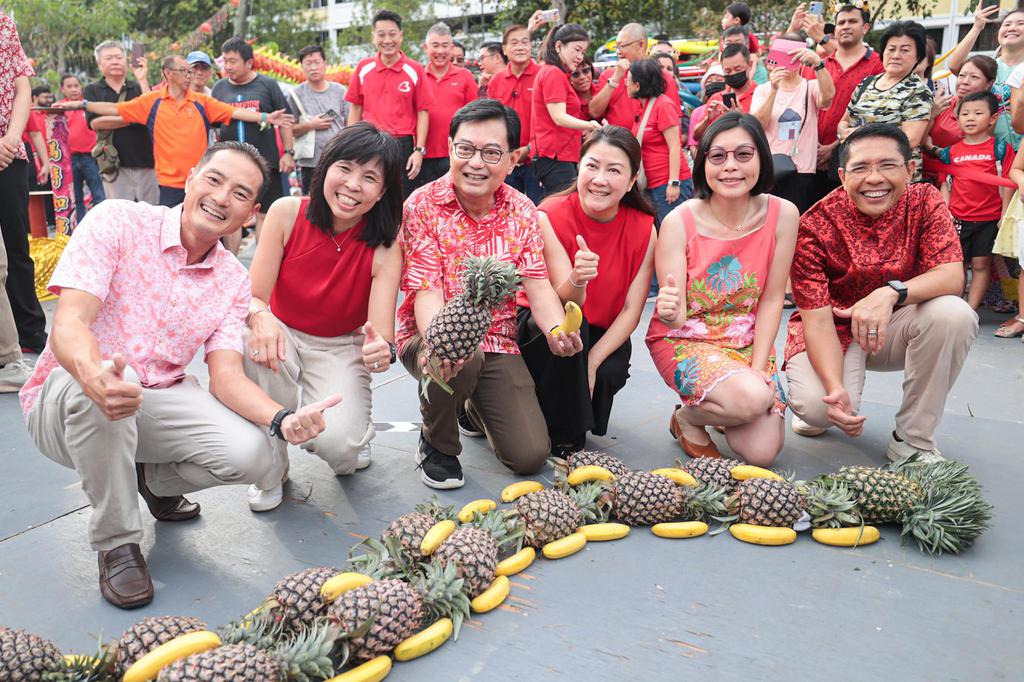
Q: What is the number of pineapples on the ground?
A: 13